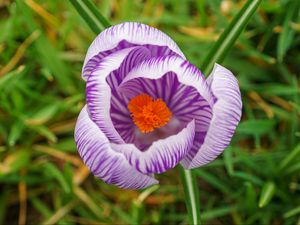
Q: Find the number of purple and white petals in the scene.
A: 6